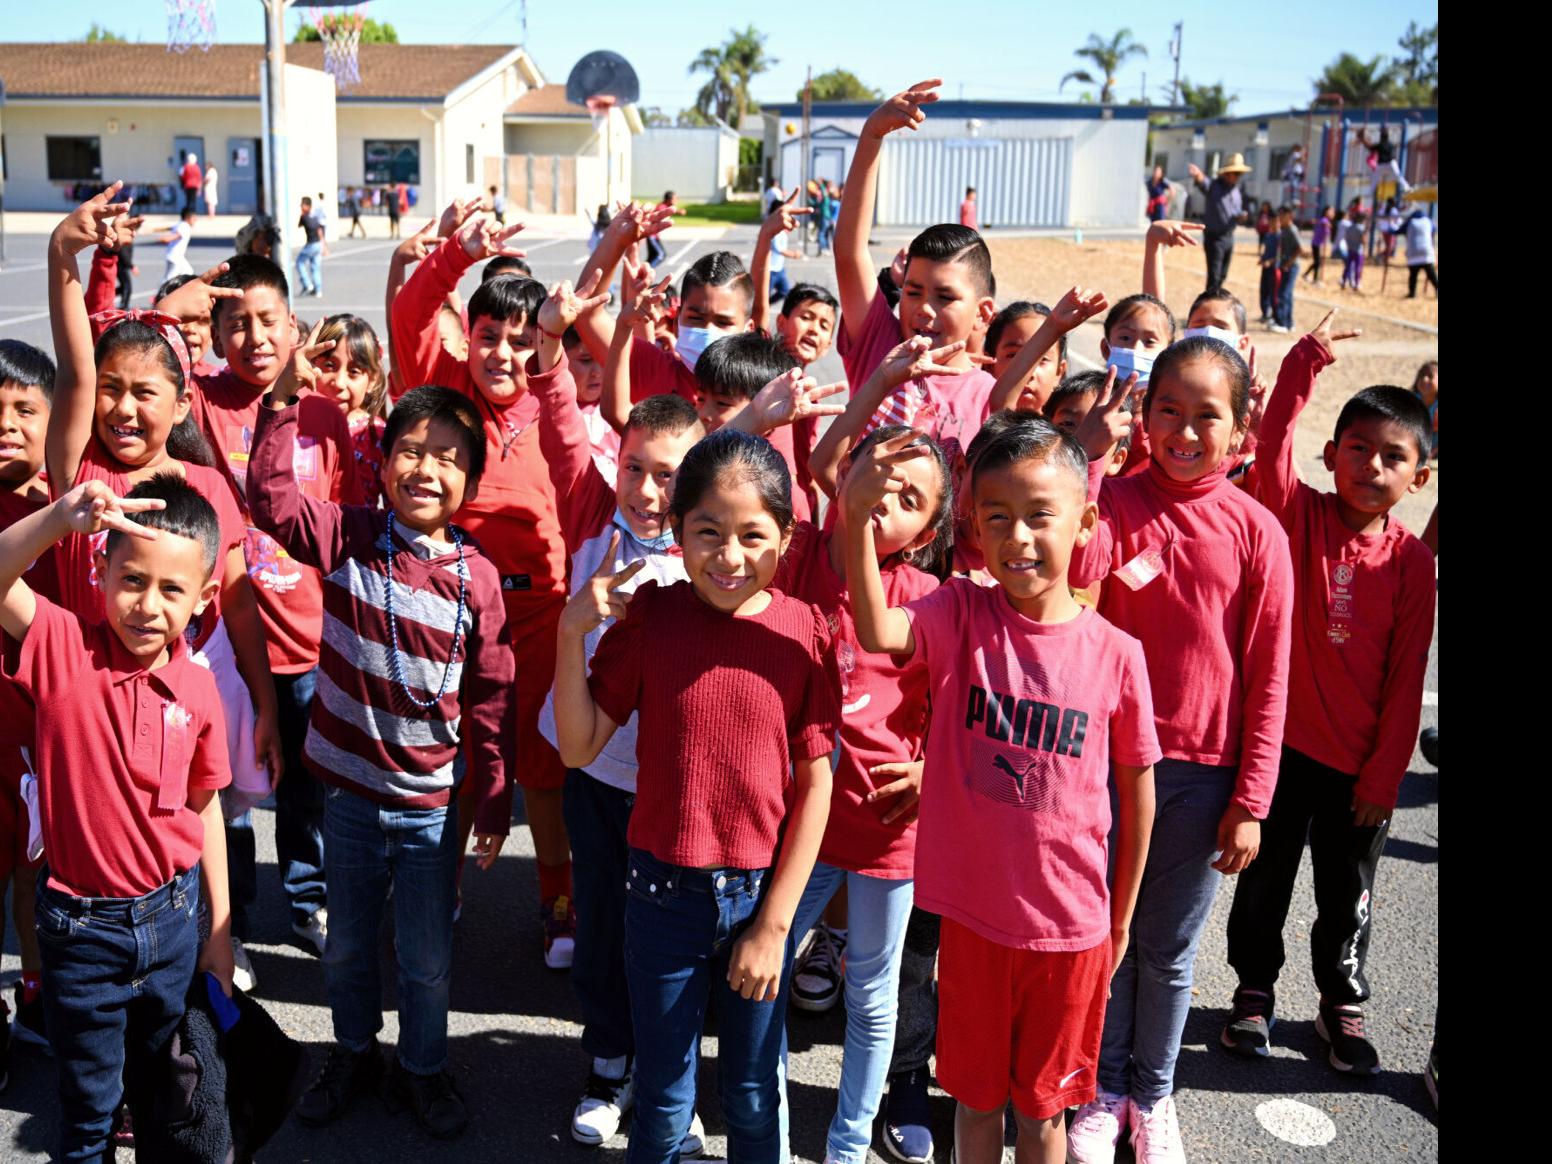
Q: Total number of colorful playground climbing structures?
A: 1